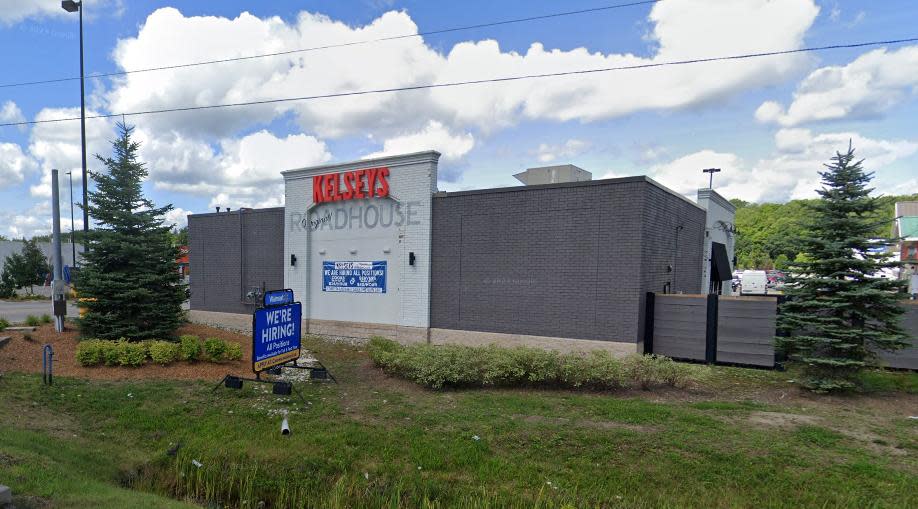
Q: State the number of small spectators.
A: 0